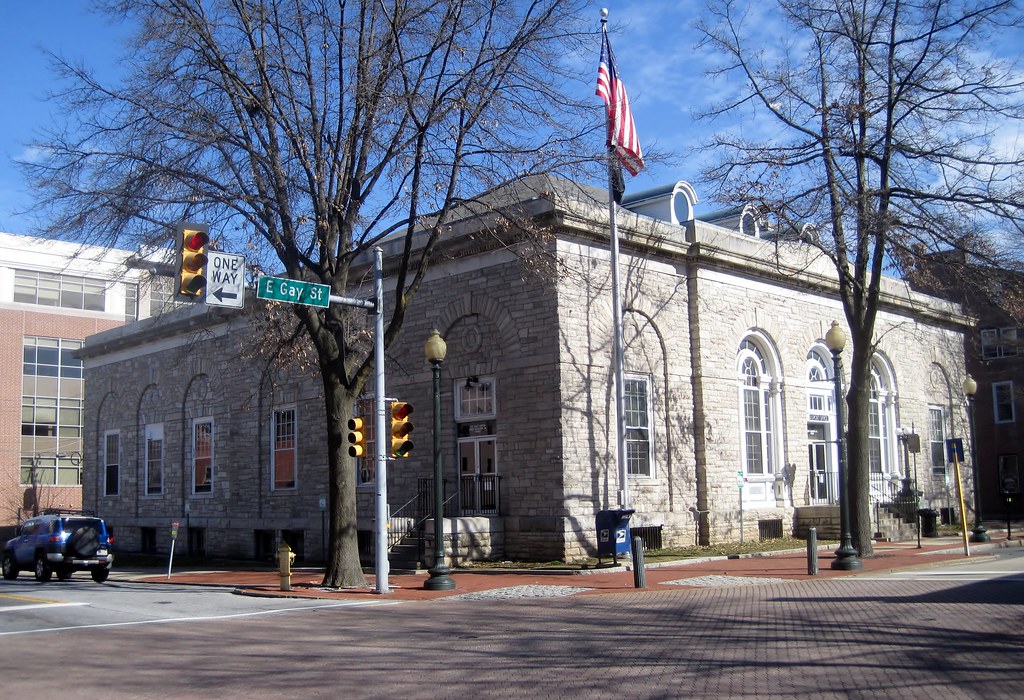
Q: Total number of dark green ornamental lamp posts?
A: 3